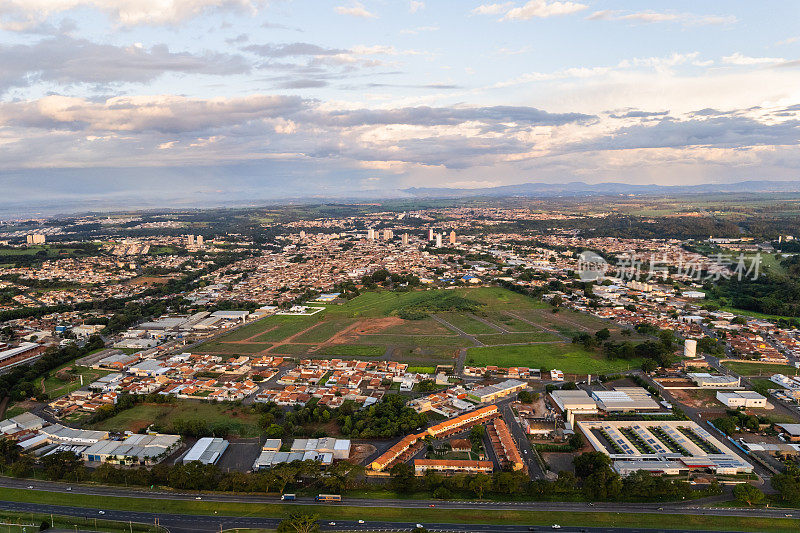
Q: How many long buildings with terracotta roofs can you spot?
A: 4